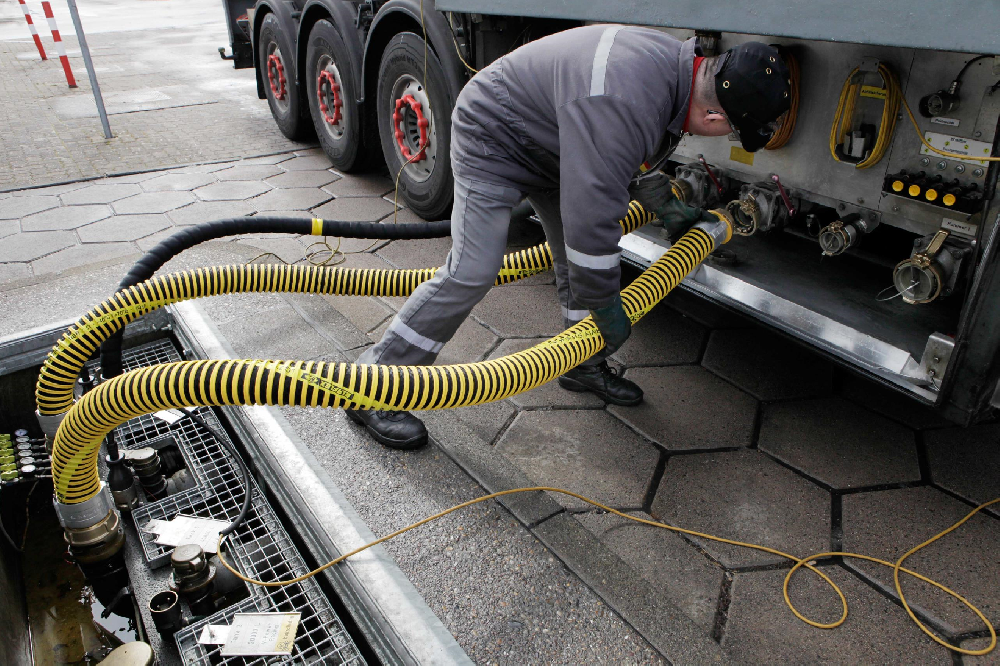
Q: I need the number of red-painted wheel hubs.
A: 3